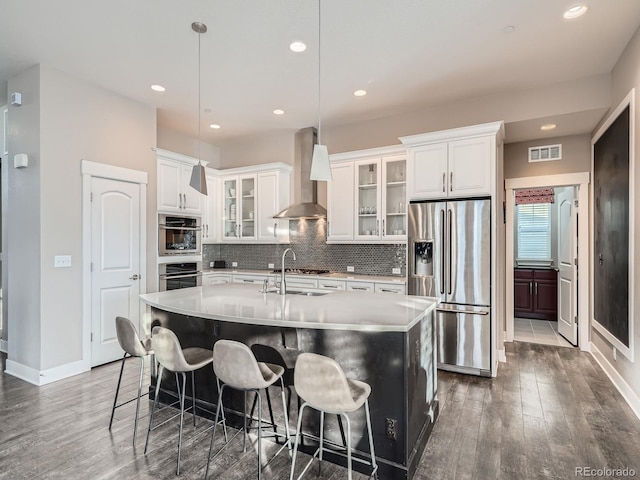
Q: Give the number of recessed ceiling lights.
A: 7